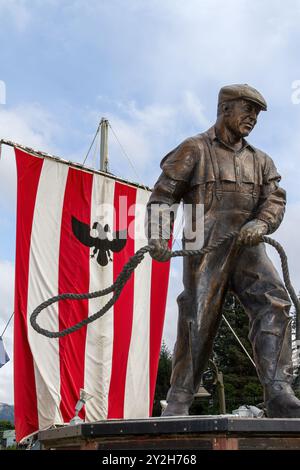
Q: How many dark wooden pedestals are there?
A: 1